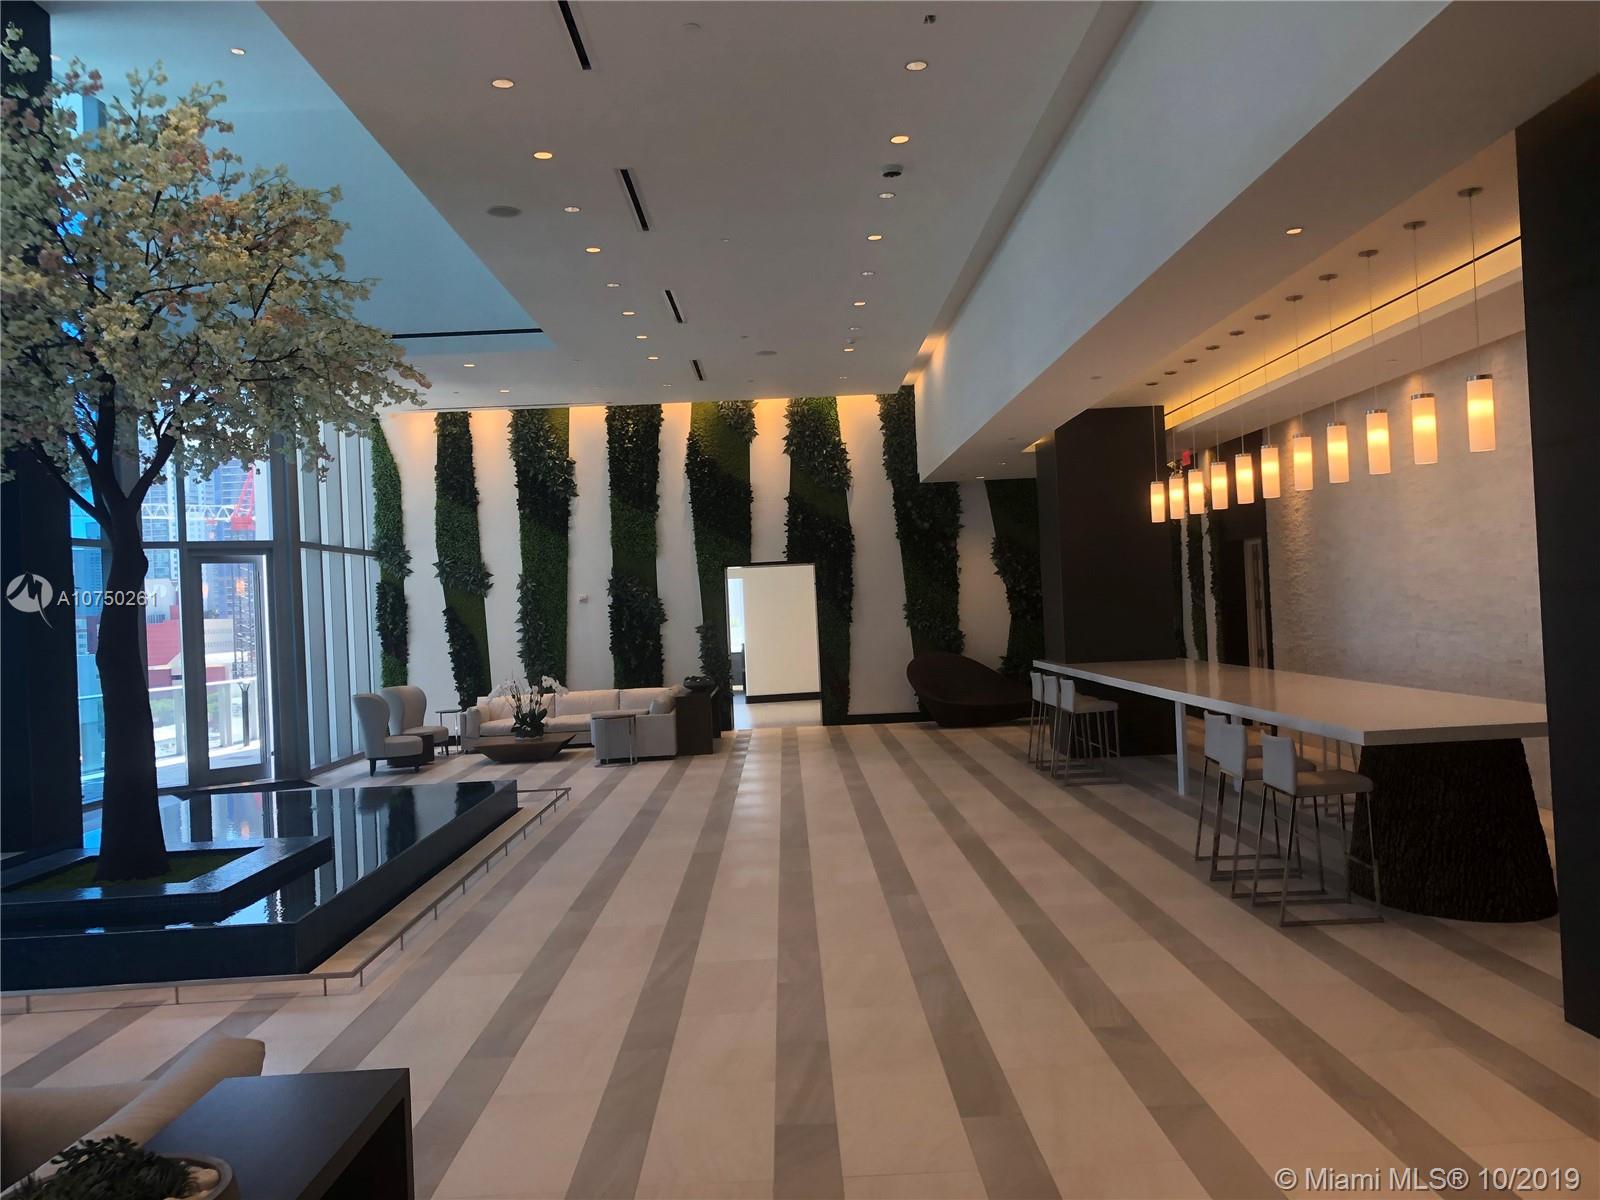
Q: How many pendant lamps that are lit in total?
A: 11